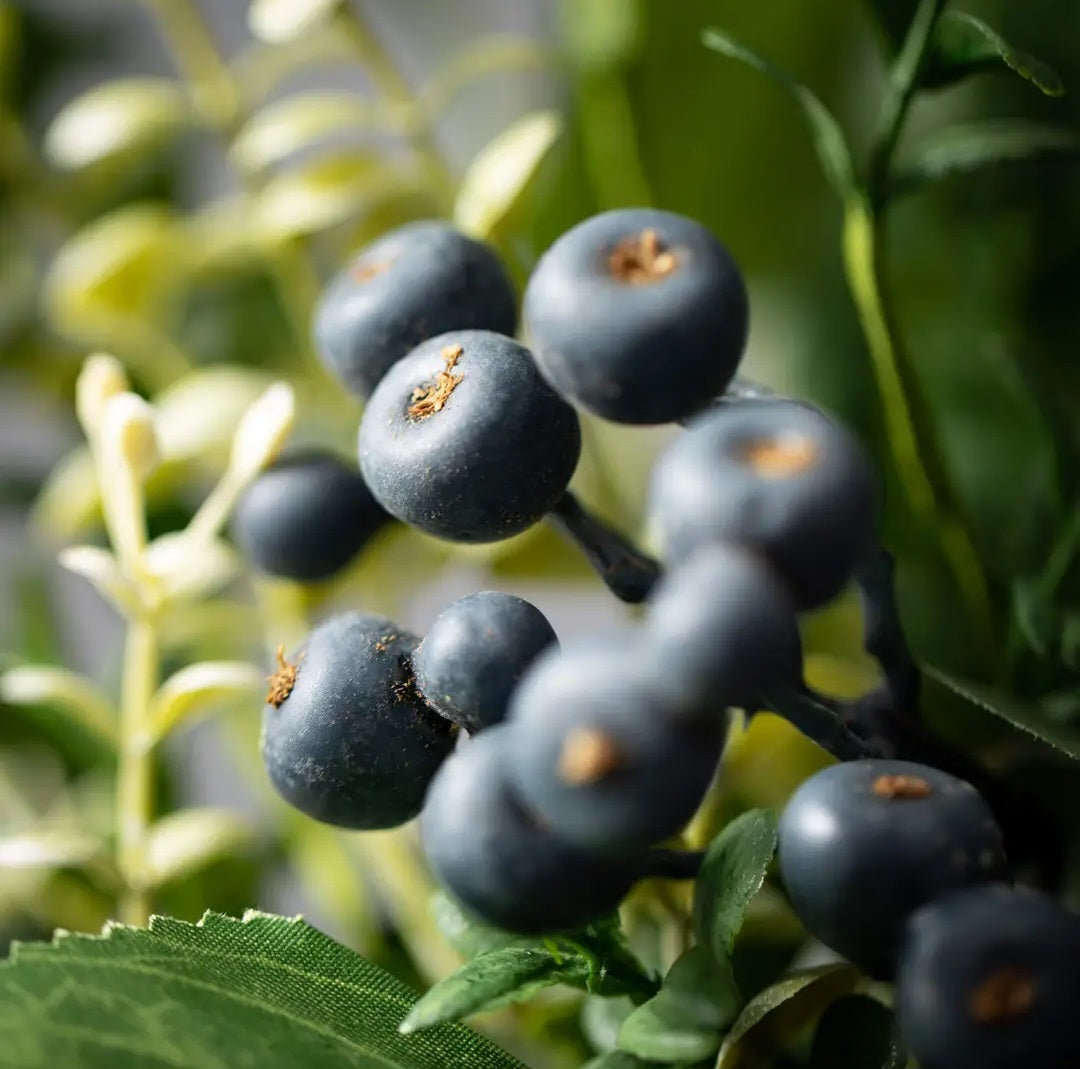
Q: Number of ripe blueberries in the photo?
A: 12